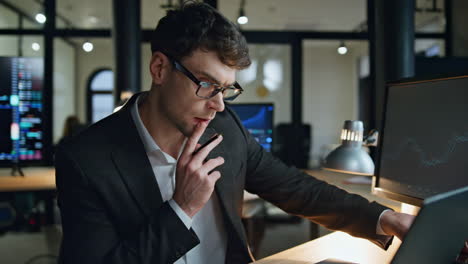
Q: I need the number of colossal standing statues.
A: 0